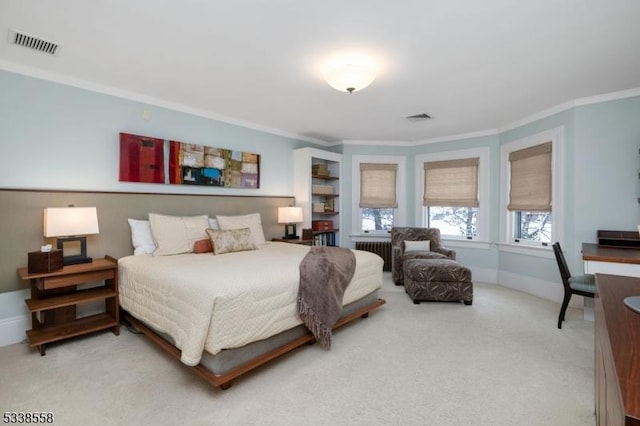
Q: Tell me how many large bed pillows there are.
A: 4